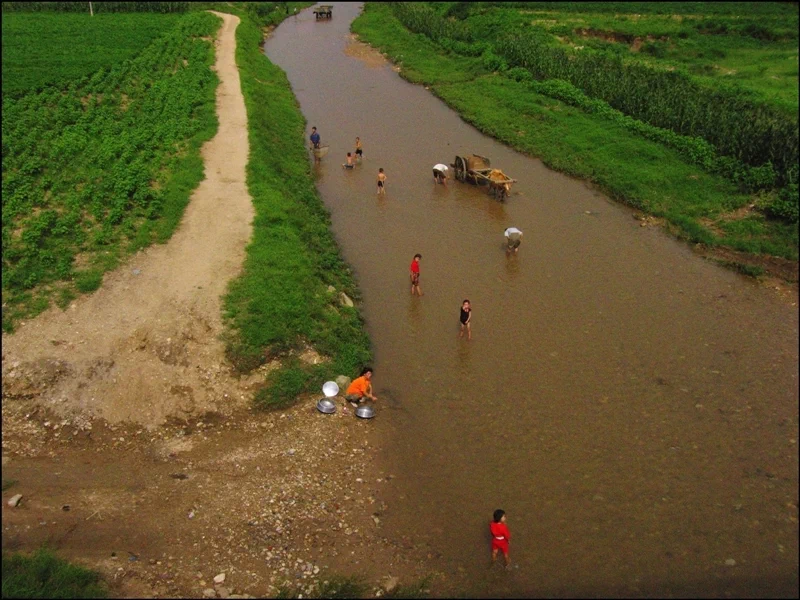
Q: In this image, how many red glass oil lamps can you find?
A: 0